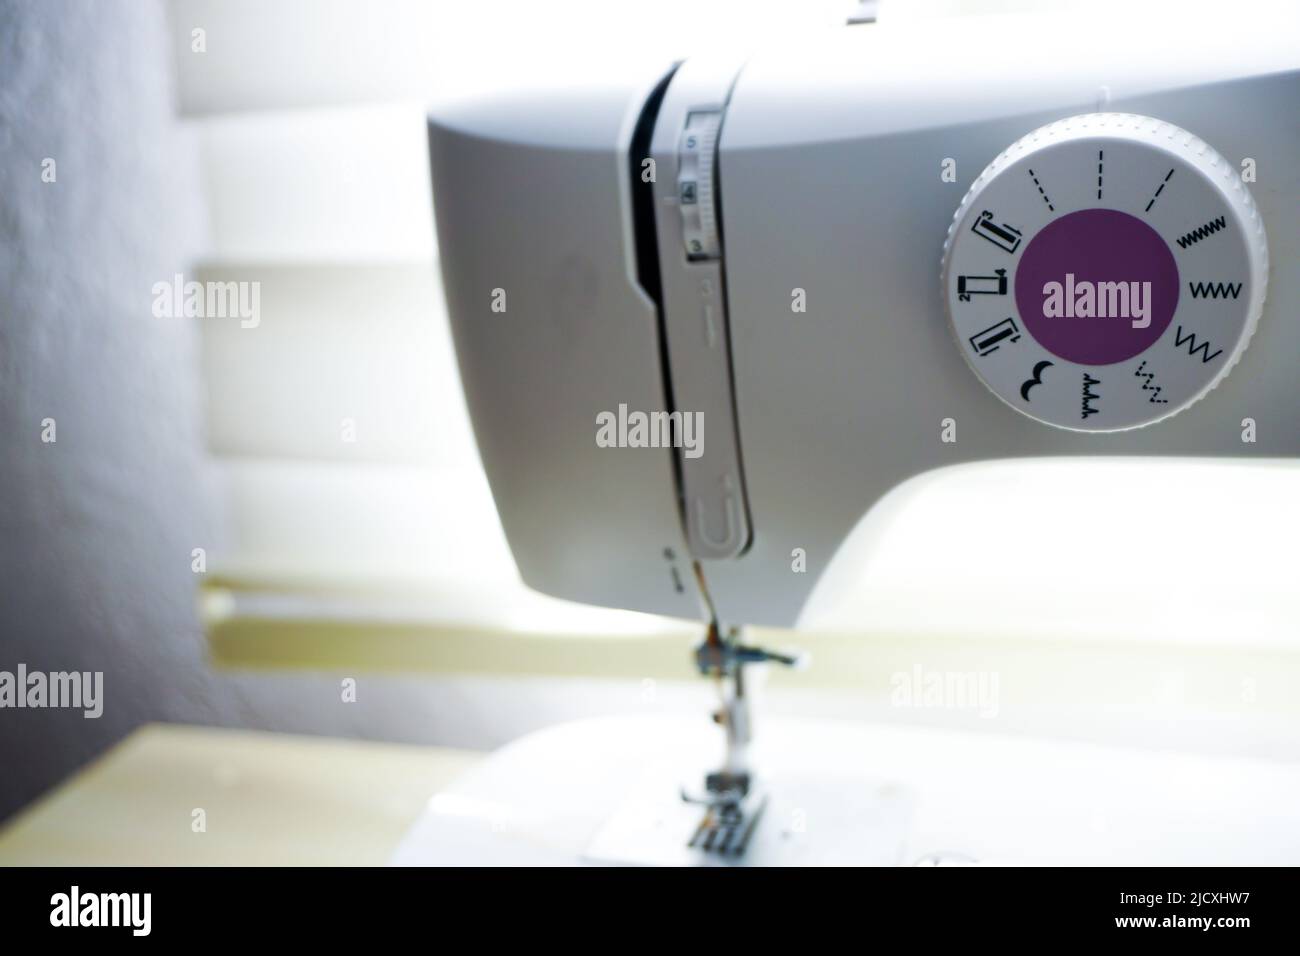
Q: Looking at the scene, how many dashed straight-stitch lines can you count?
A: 3